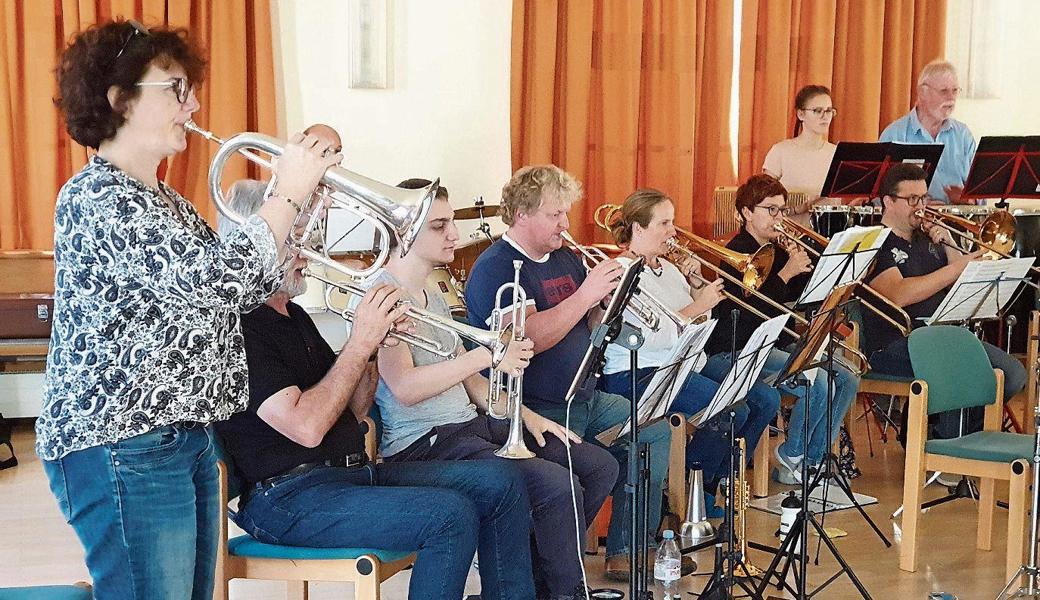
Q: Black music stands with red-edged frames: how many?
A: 2